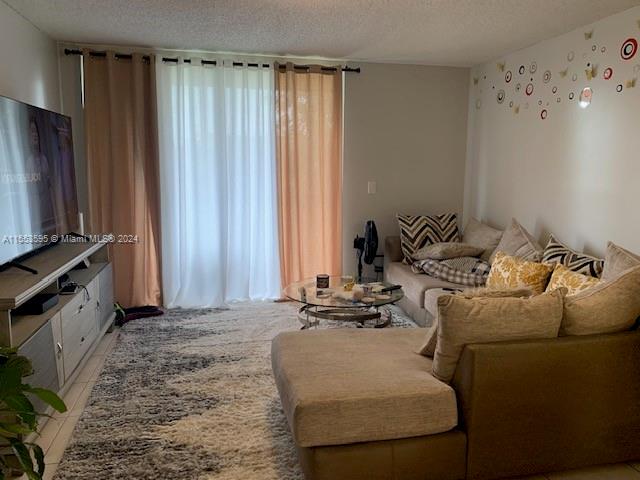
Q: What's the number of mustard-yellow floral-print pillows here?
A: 2